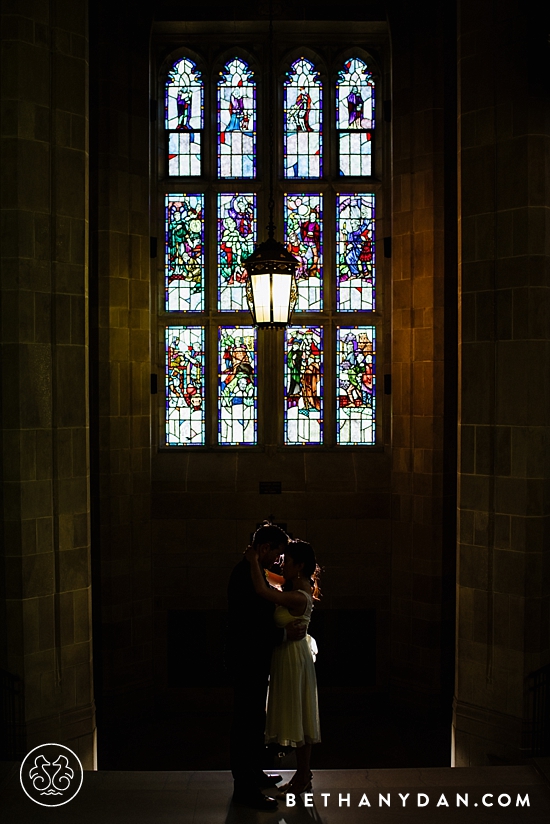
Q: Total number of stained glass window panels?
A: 12